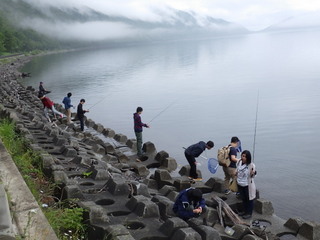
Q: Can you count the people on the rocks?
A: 9